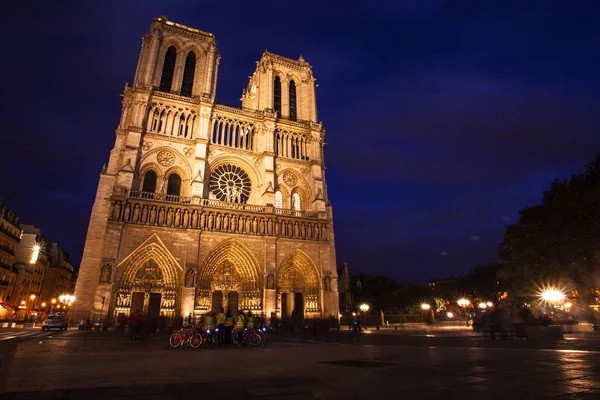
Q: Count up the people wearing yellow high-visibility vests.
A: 5